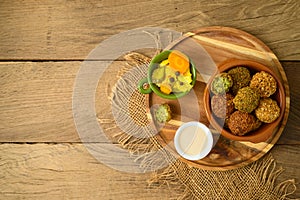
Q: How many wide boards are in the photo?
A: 3